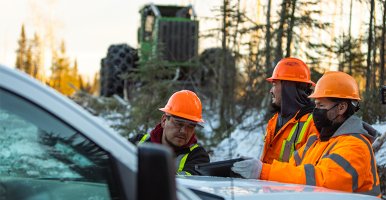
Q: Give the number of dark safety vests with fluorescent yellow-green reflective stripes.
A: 1